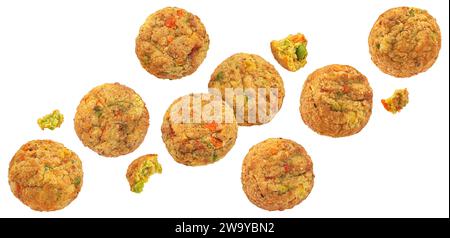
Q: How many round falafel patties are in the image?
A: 8